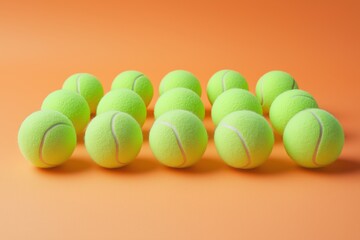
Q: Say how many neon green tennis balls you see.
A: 15